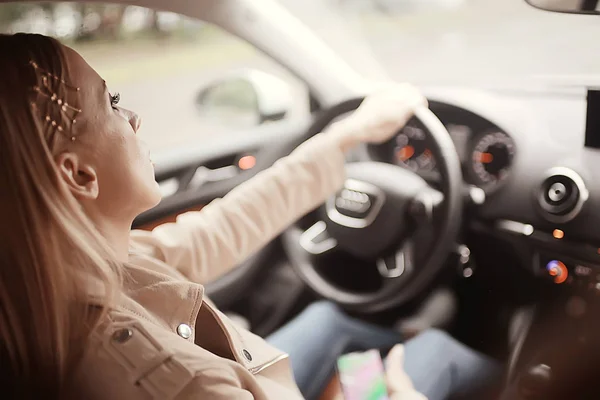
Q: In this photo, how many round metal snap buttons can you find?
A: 3